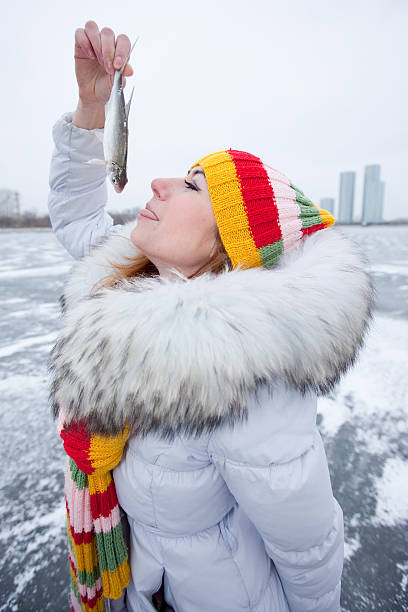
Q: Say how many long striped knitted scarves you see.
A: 1